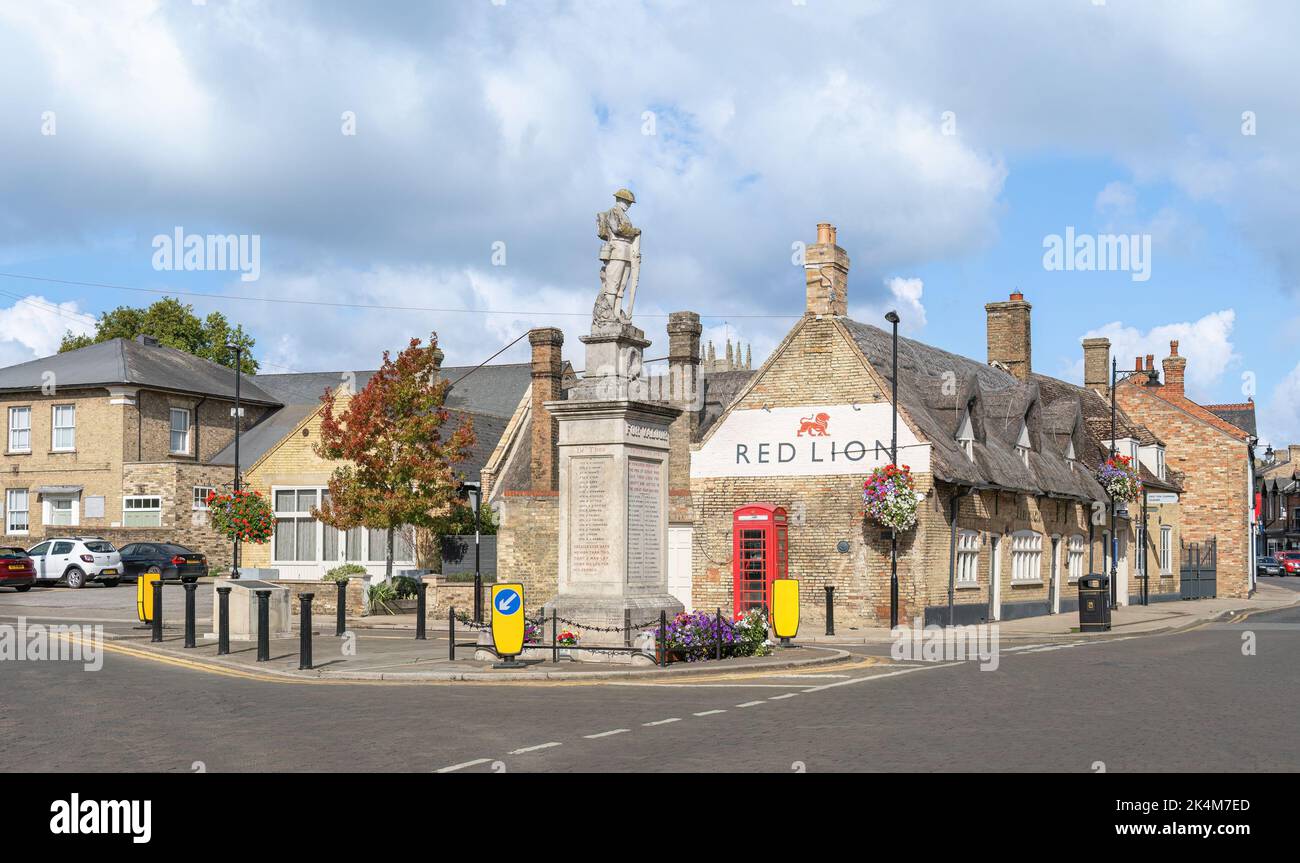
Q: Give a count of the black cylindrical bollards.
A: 8